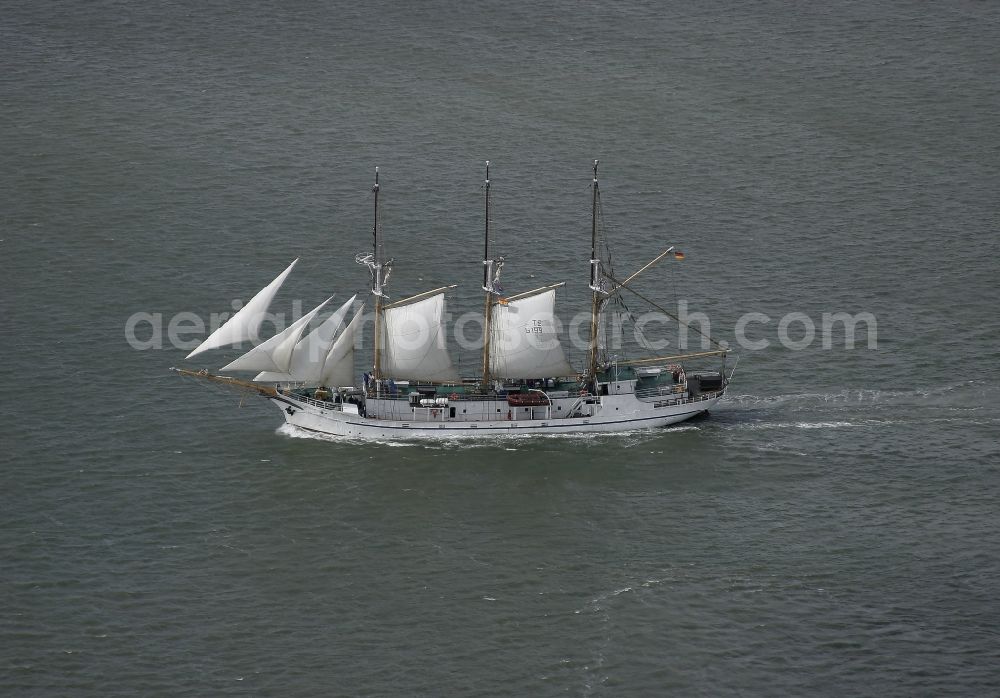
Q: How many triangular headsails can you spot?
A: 4